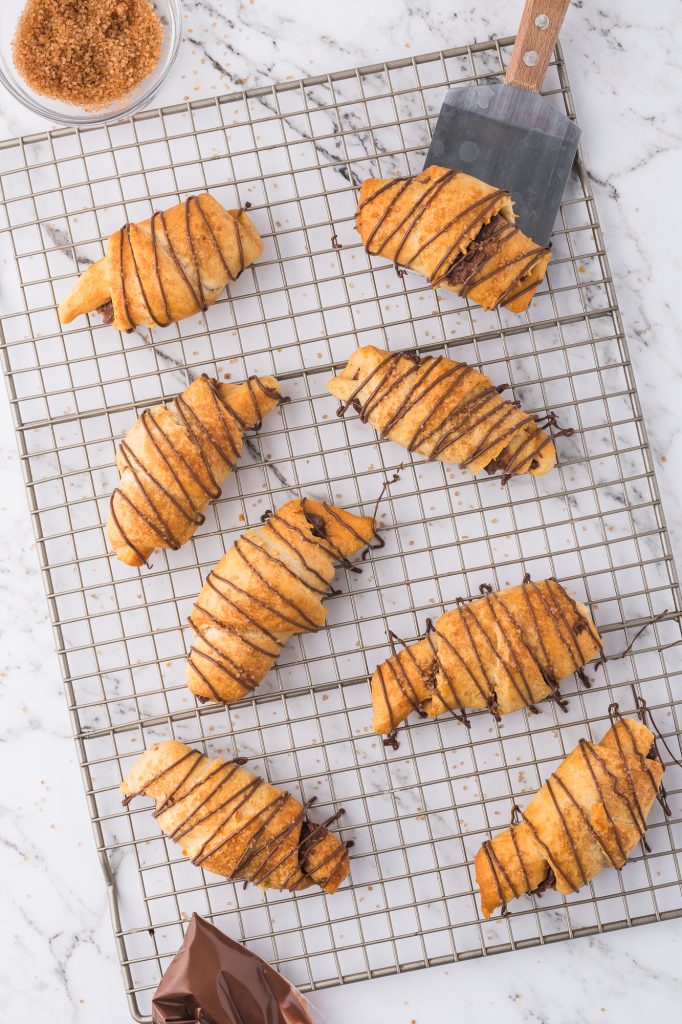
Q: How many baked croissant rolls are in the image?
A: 8